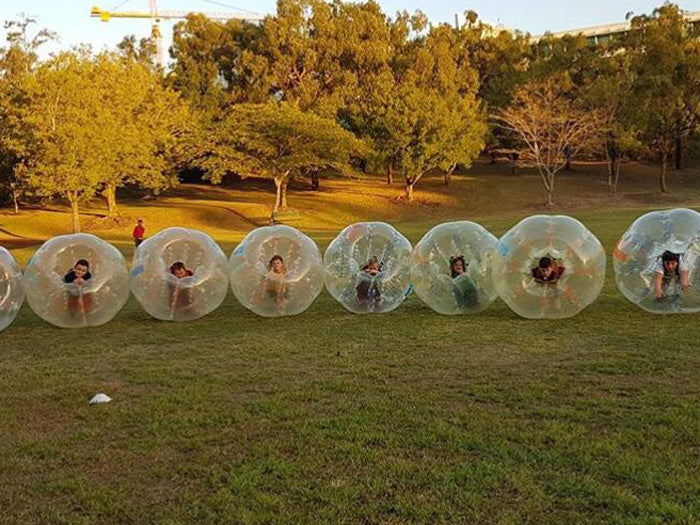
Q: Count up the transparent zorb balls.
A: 8